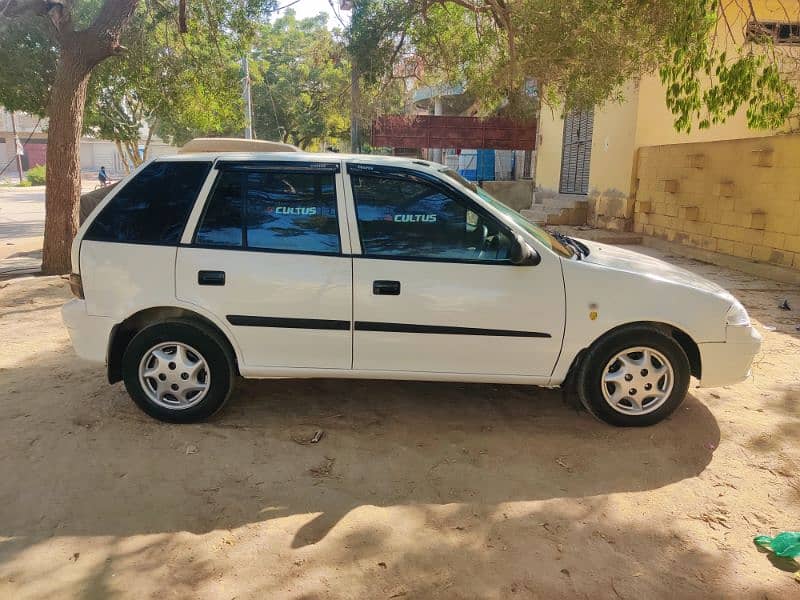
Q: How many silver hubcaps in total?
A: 2